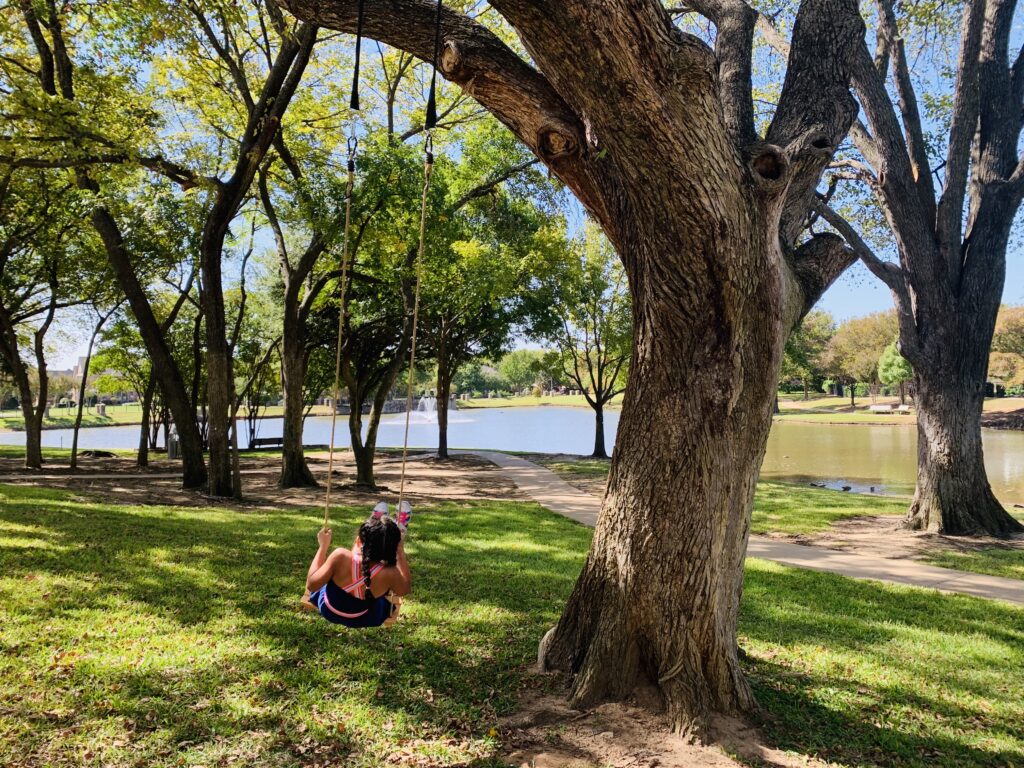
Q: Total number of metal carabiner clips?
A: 2